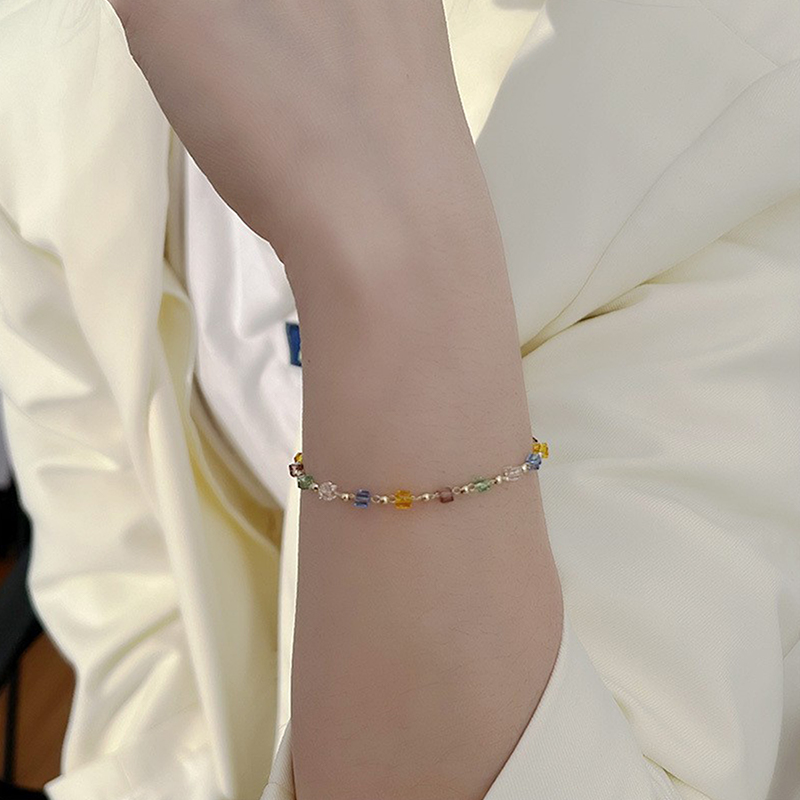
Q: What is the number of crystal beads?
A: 11